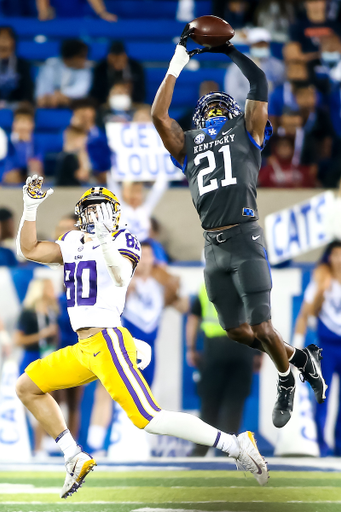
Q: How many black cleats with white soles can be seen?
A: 2